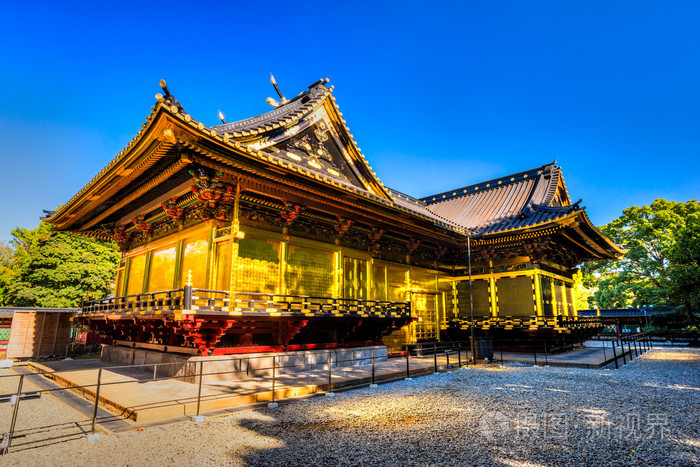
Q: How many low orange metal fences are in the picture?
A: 0